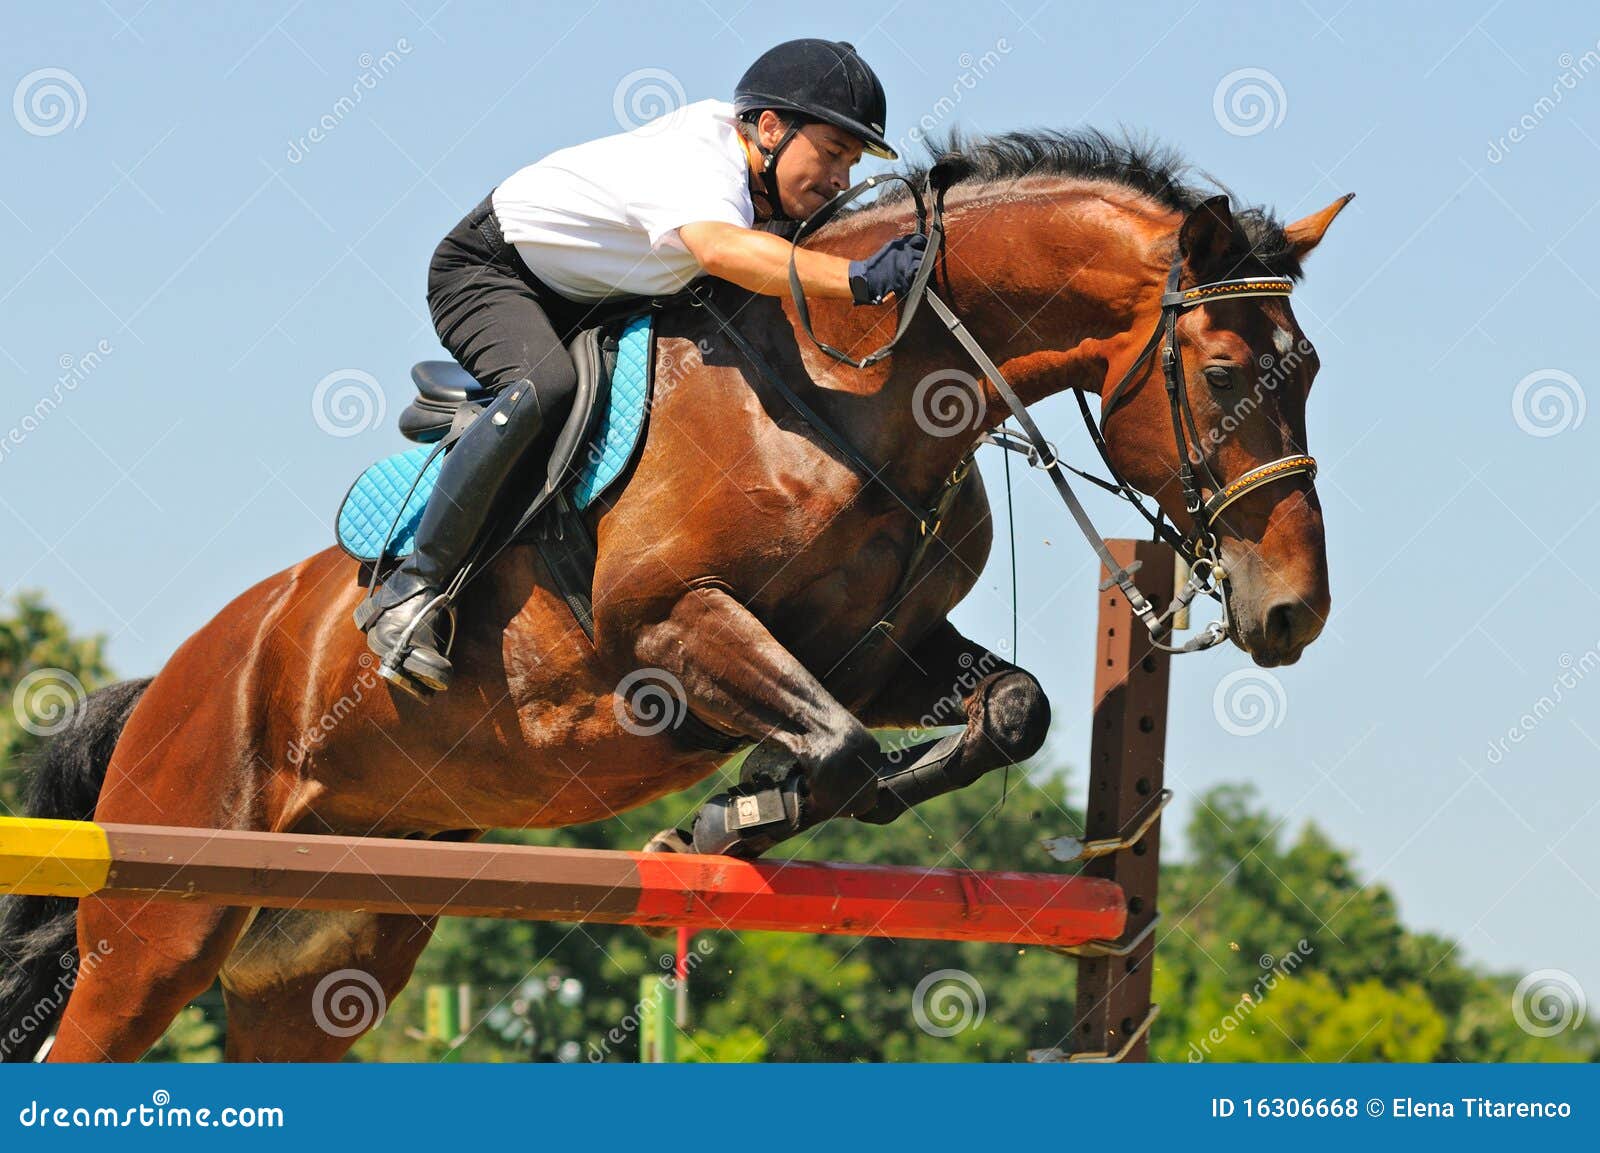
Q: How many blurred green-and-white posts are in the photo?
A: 2